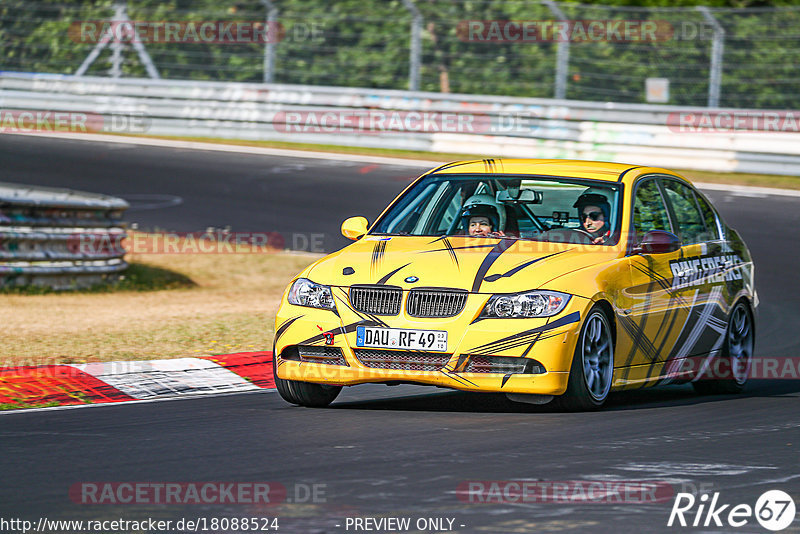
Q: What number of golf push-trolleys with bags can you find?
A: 0